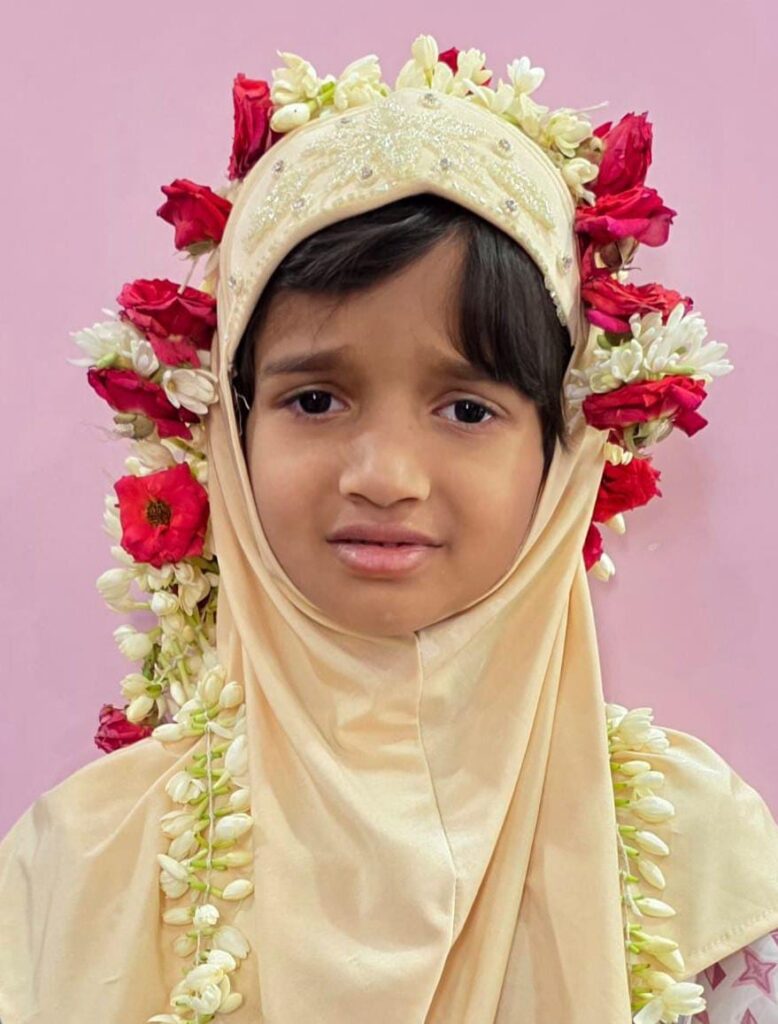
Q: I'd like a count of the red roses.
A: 13